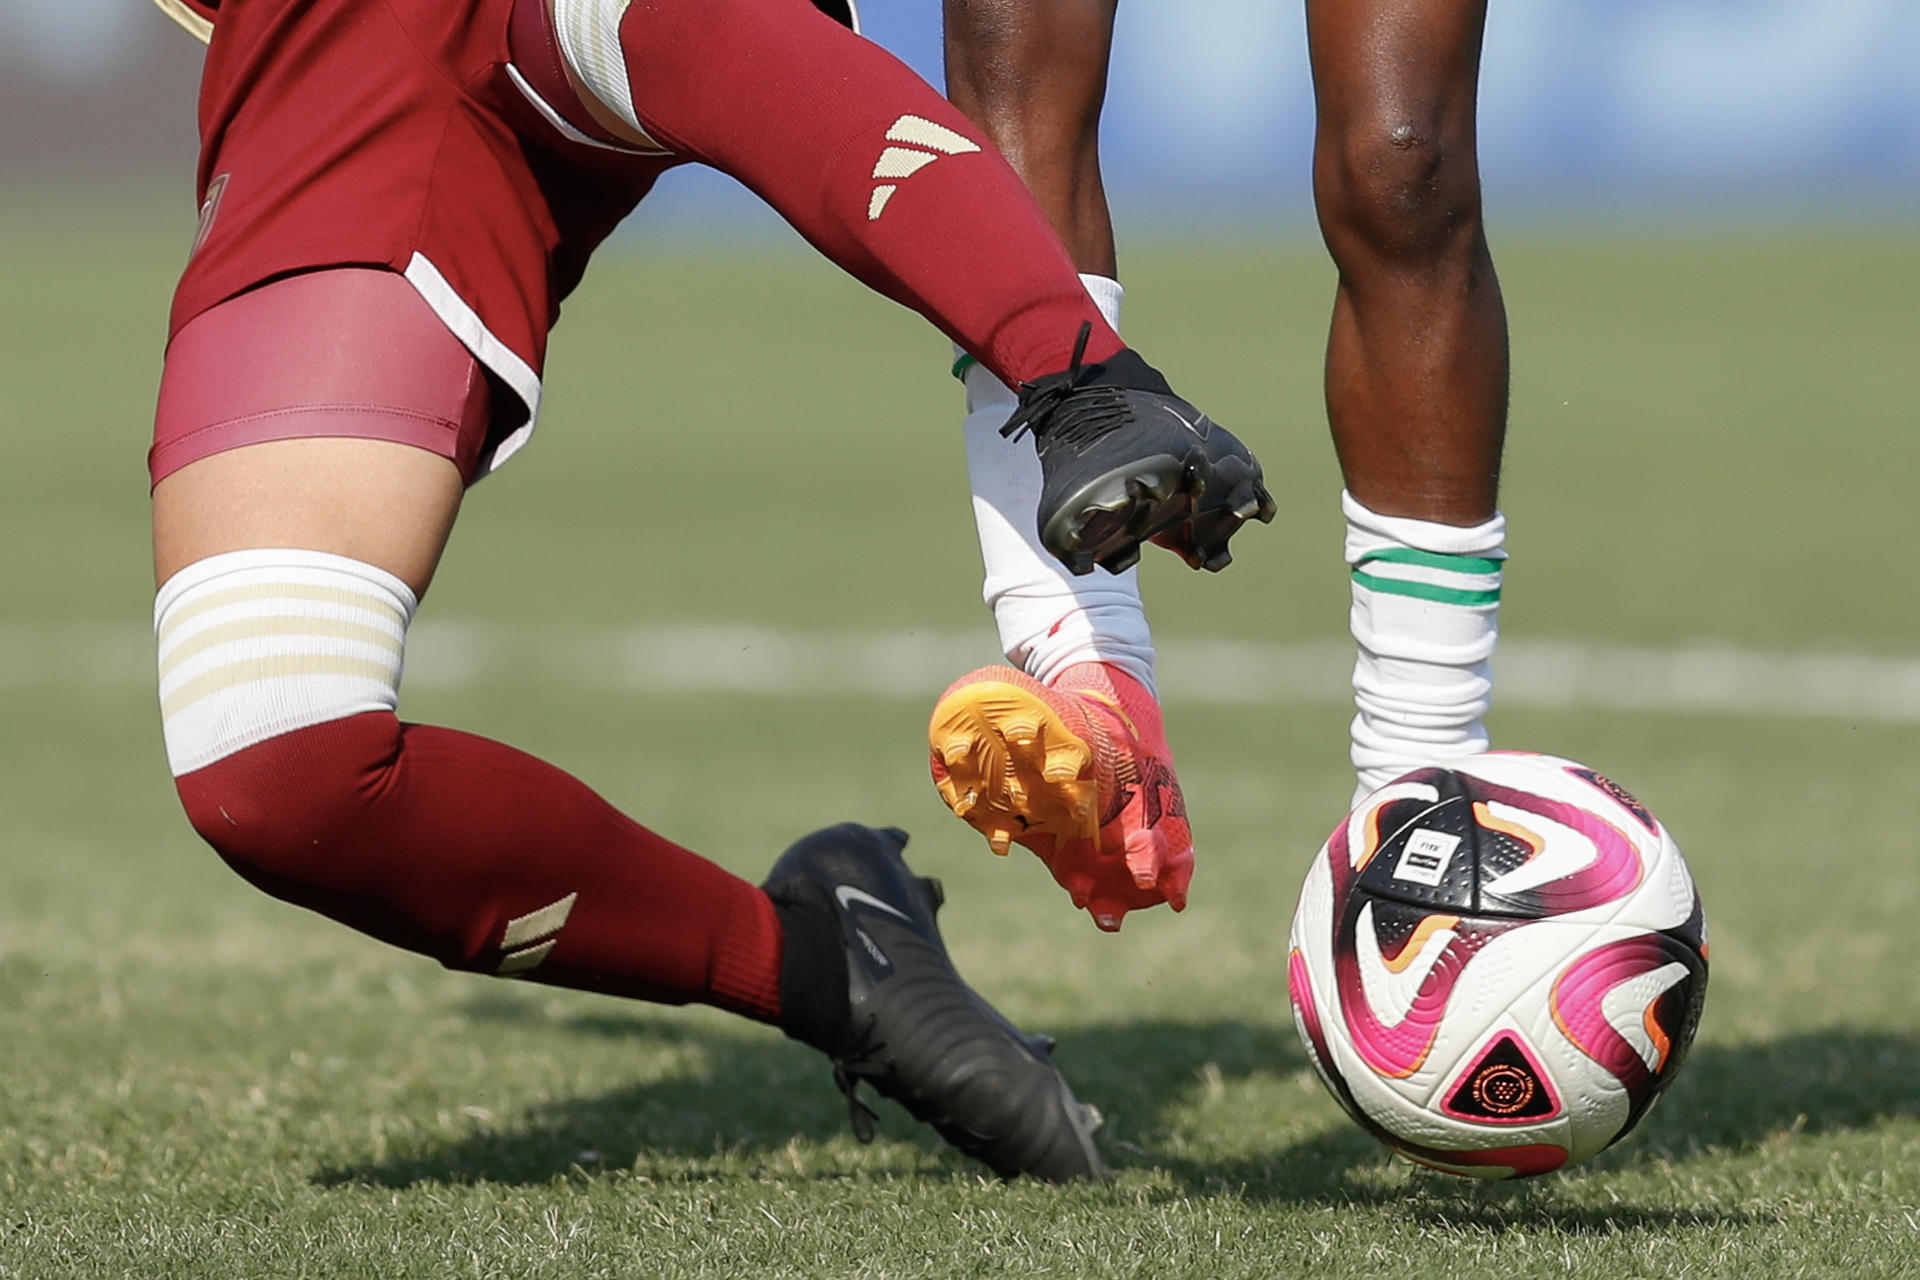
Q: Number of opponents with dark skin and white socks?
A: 1